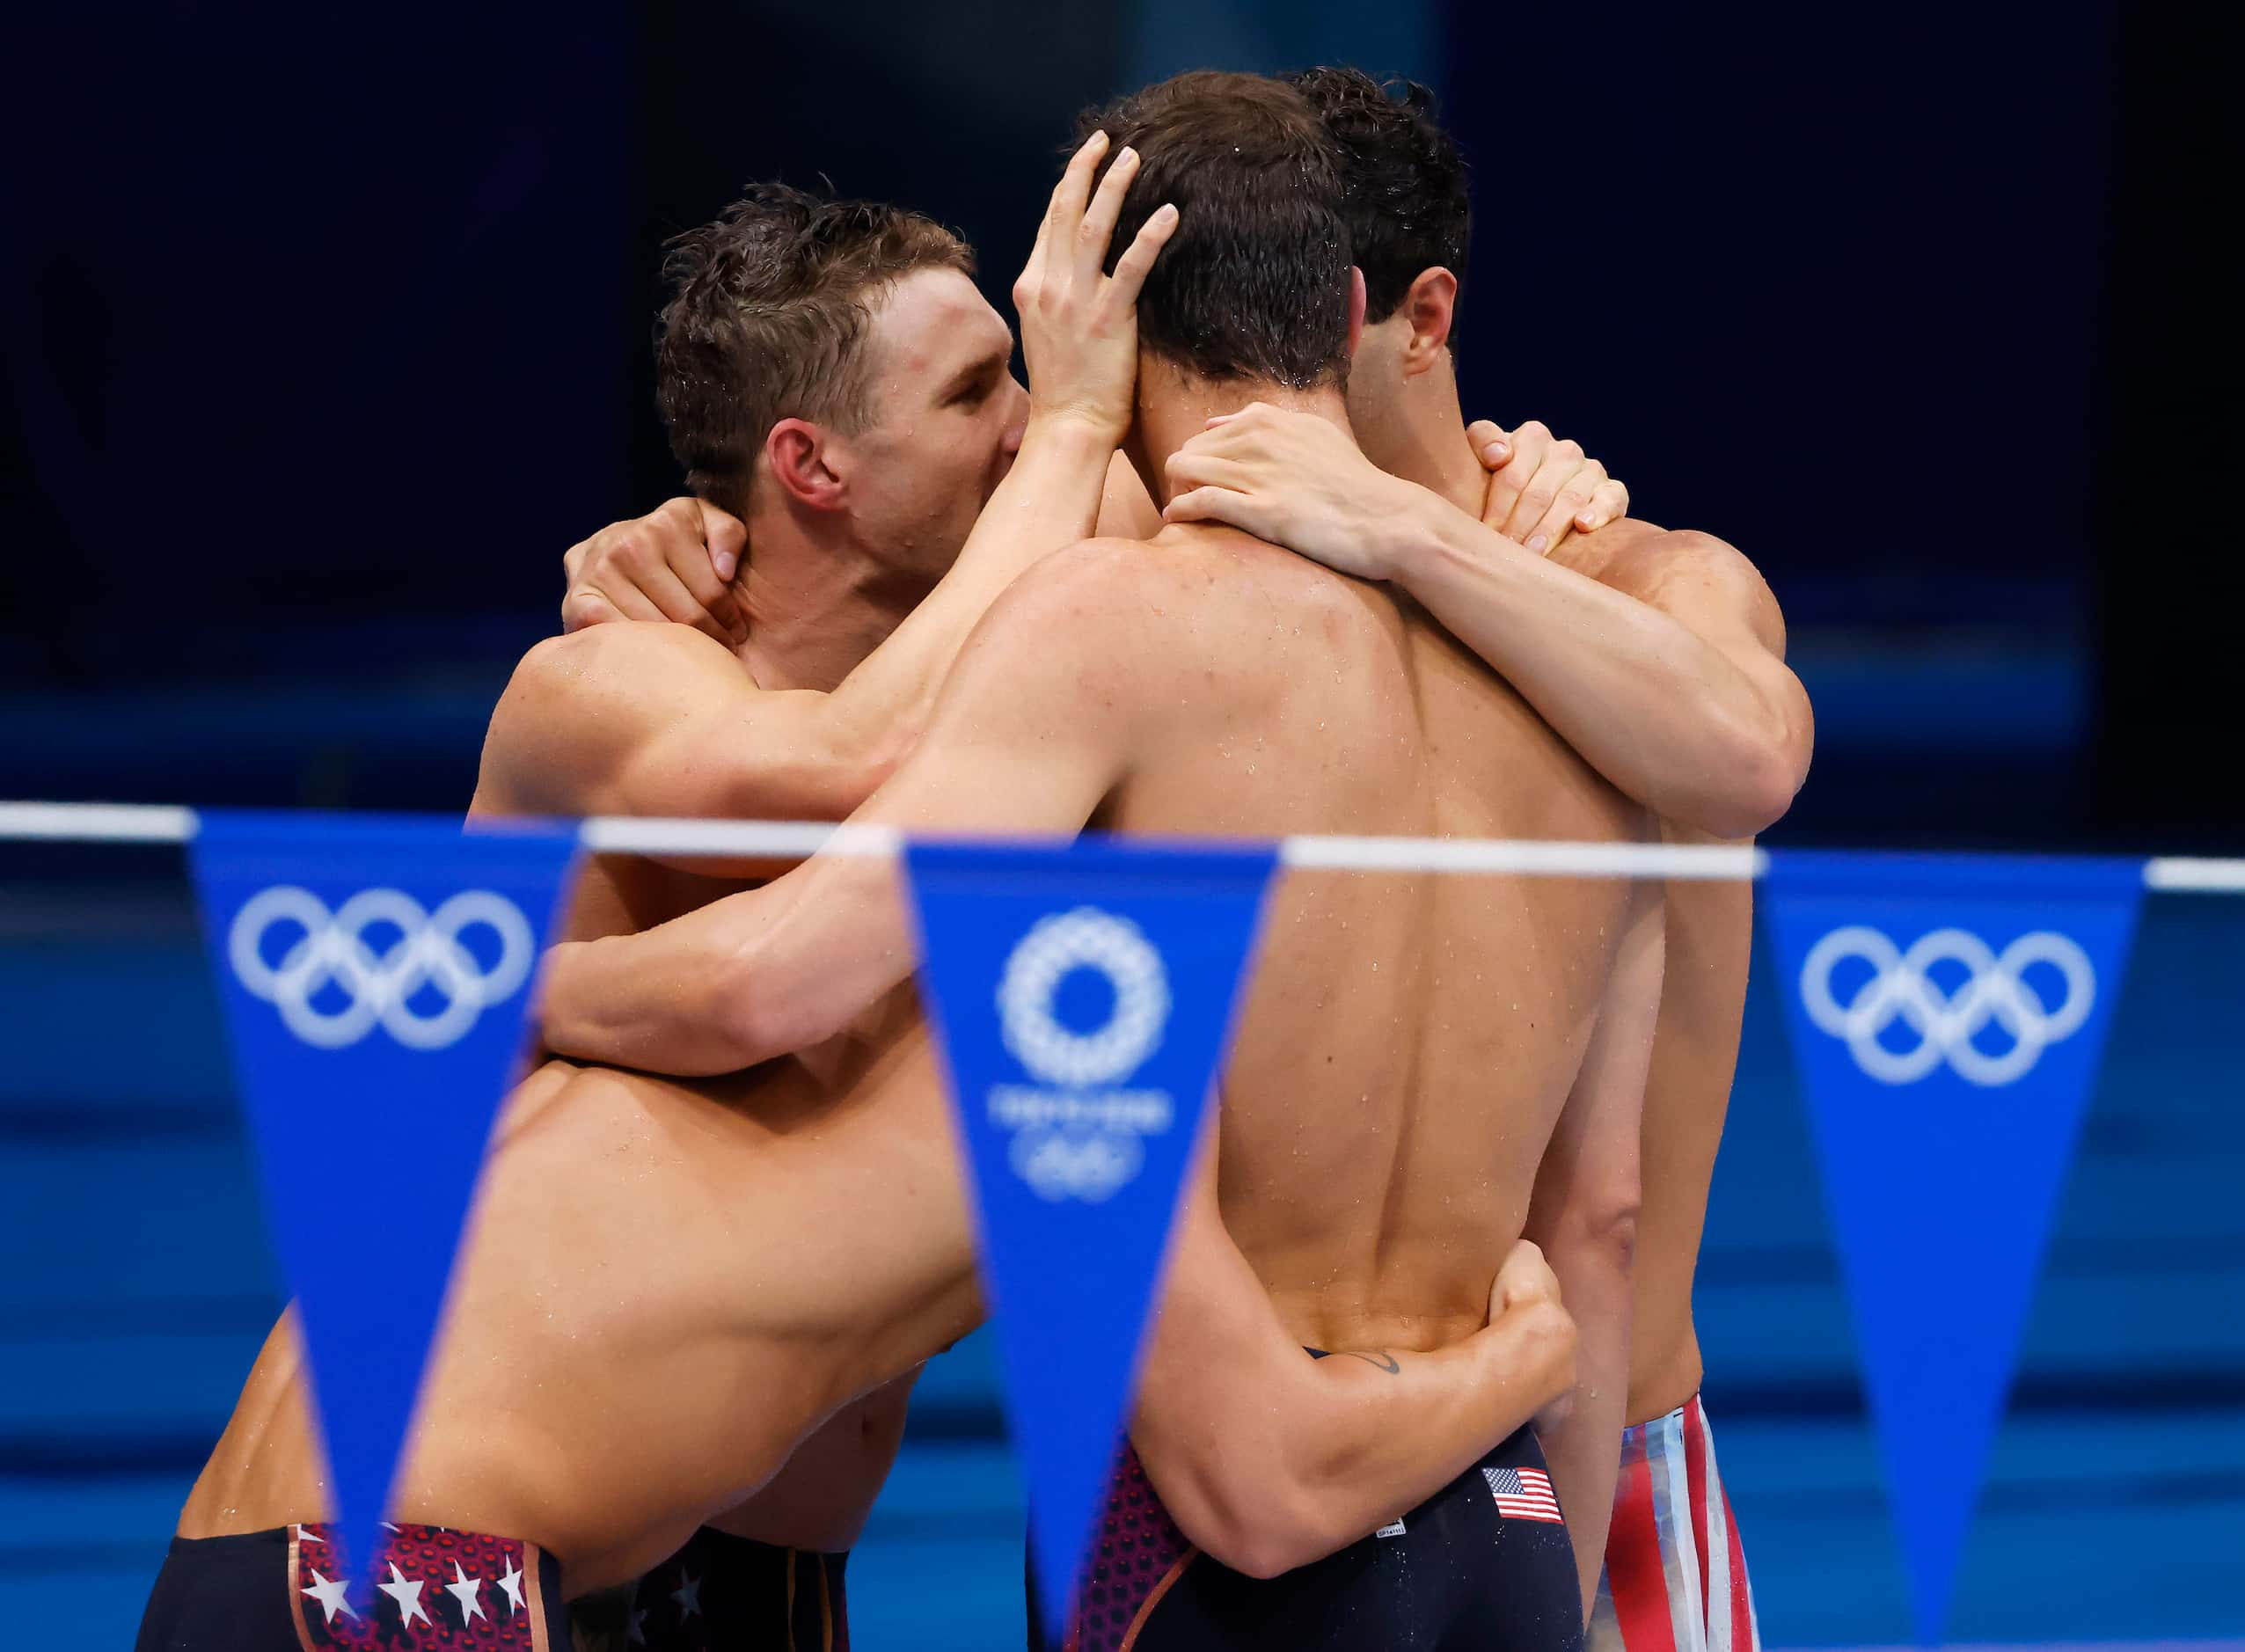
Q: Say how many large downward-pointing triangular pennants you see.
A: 3